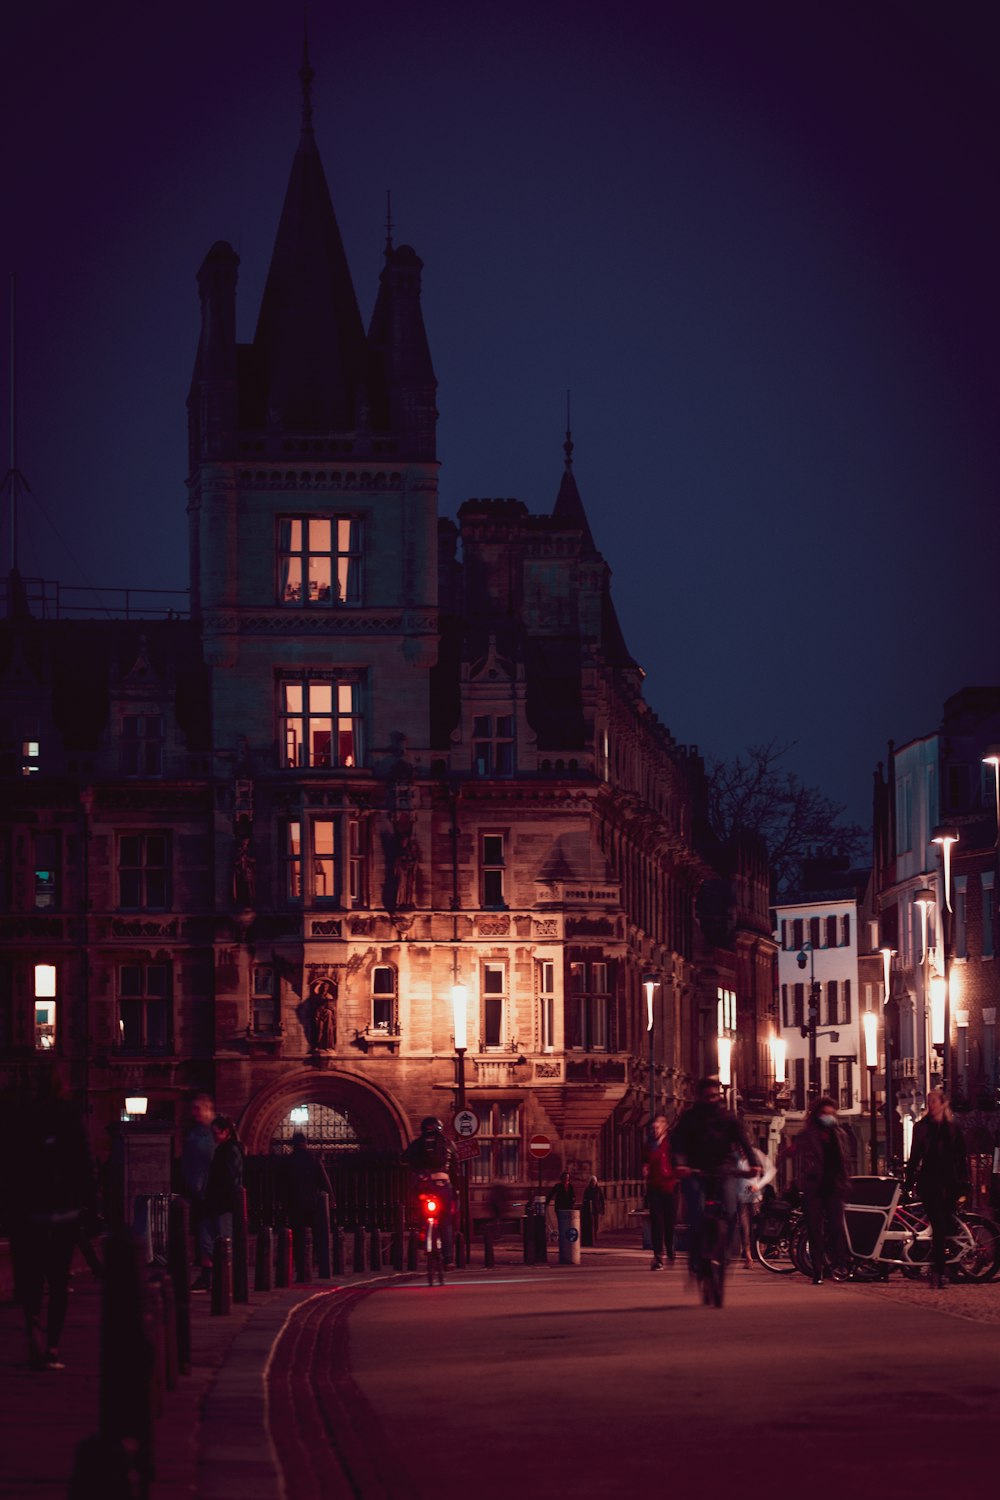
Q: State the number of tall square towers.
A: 1